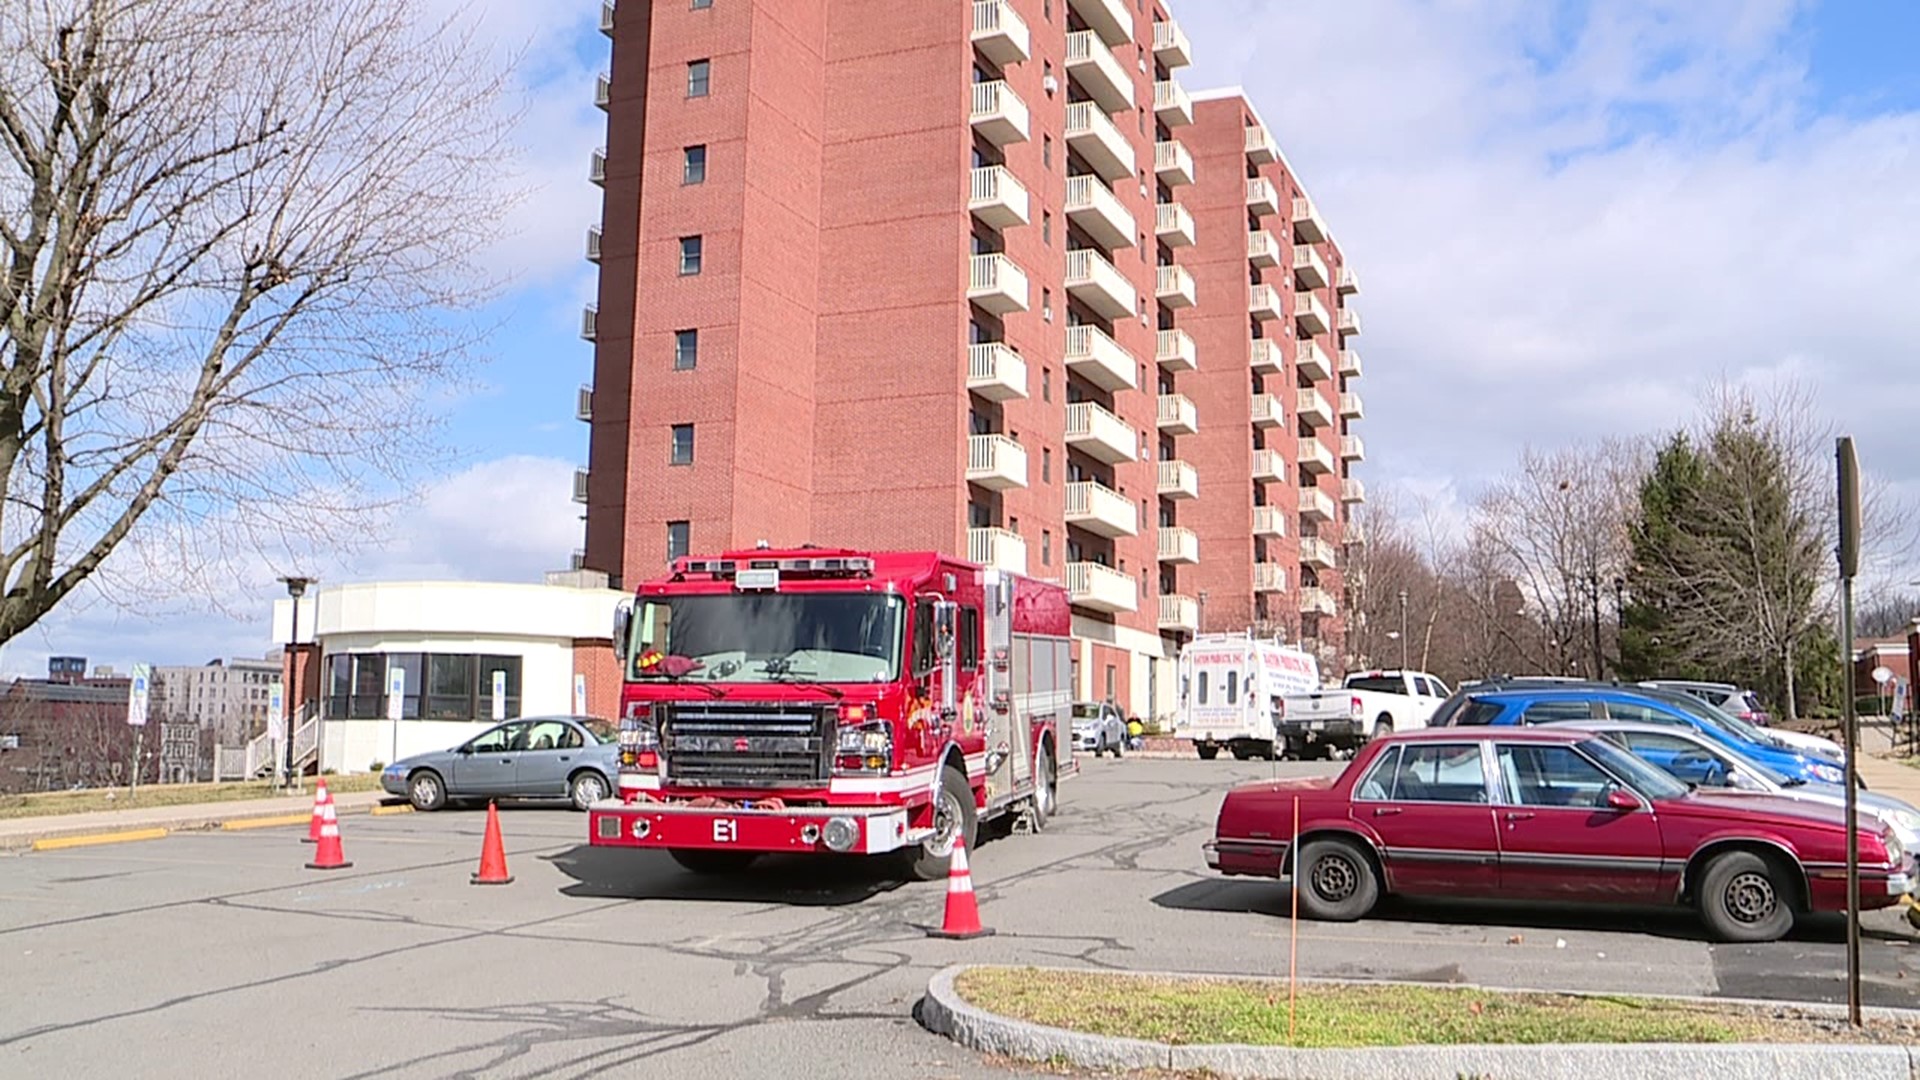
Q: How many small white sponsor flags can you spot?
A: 0